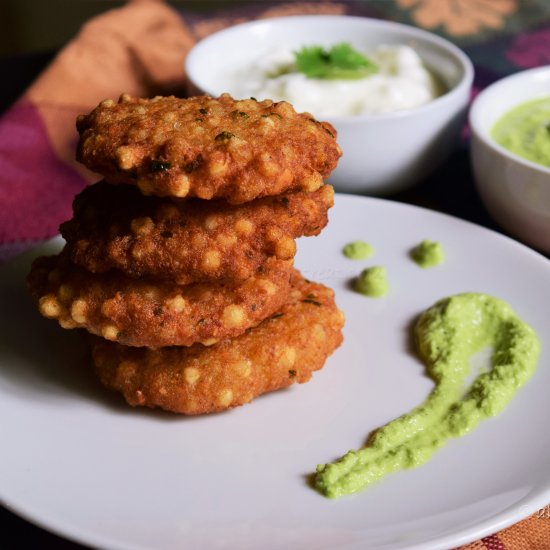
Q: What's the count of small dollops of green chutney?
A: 3